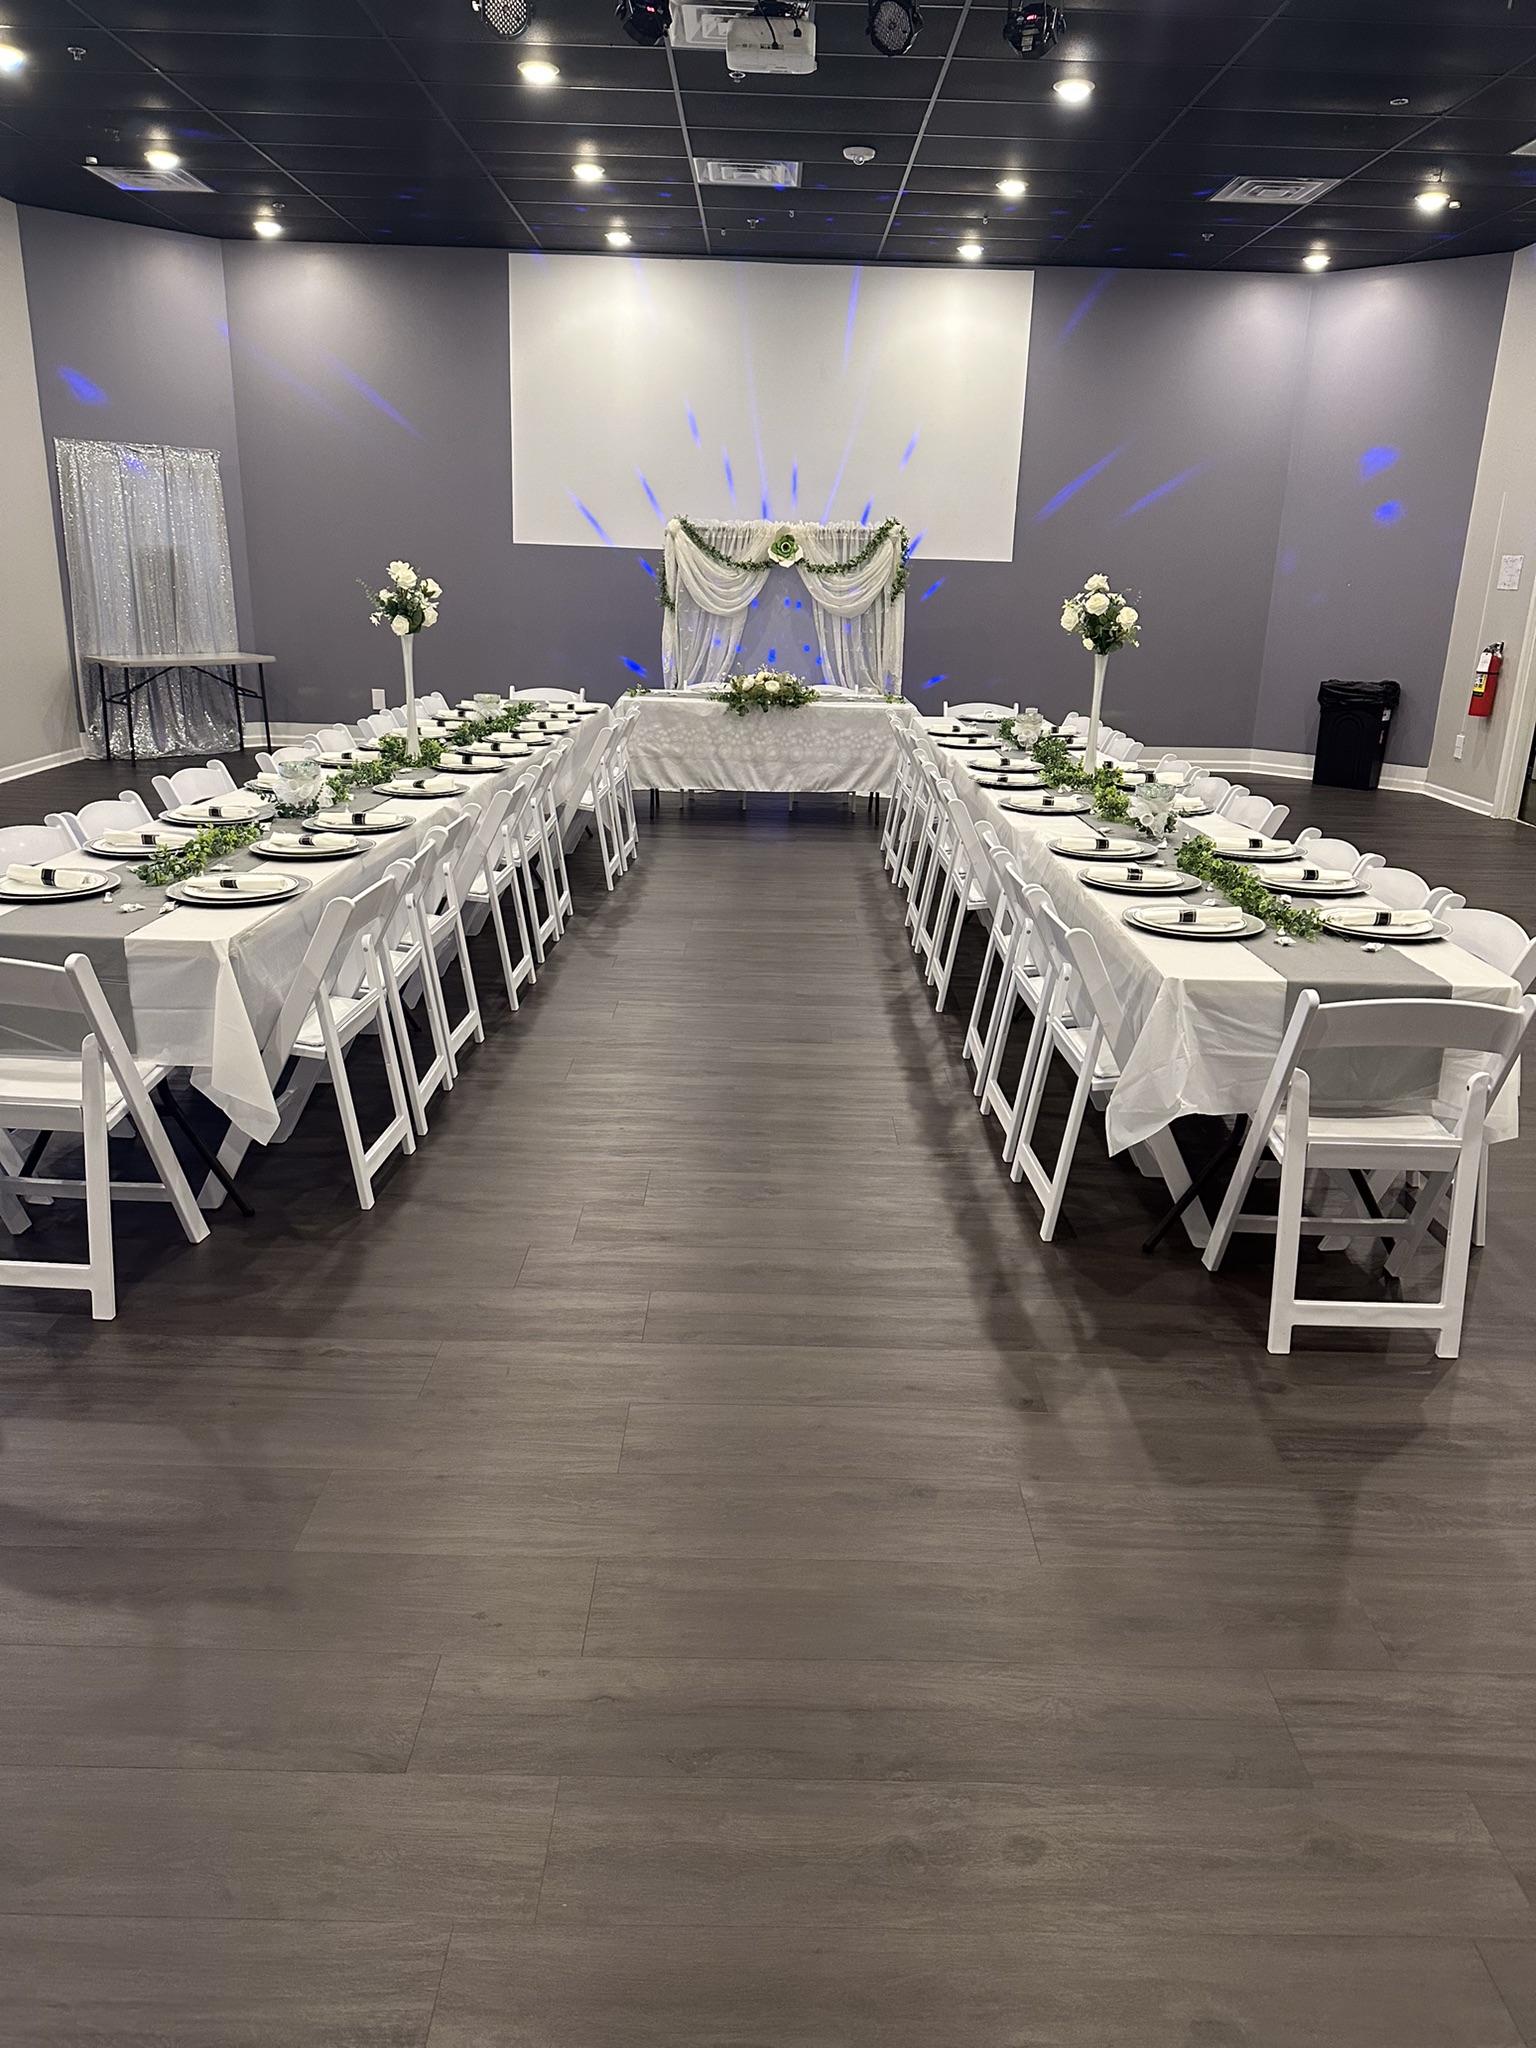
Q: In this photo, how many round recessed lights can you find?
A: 11